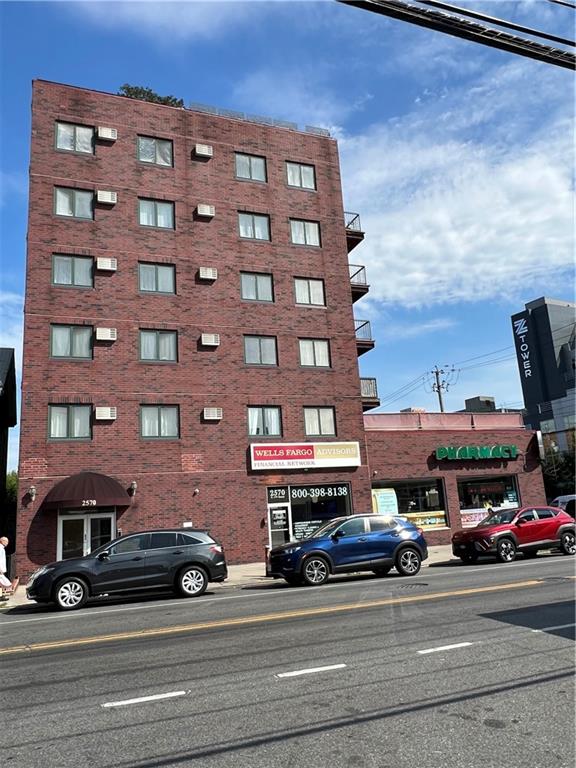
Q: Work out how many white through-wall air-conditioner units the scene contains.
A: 10